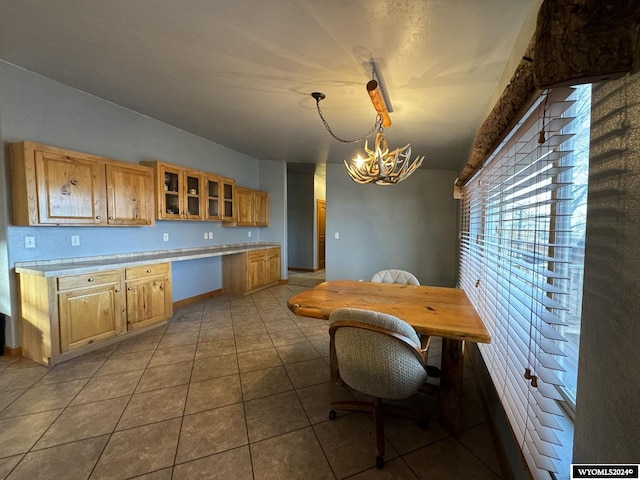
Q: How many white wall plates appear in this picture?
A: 7